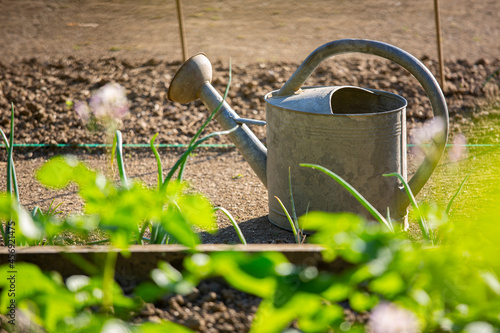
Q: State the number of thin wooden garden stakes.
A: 2